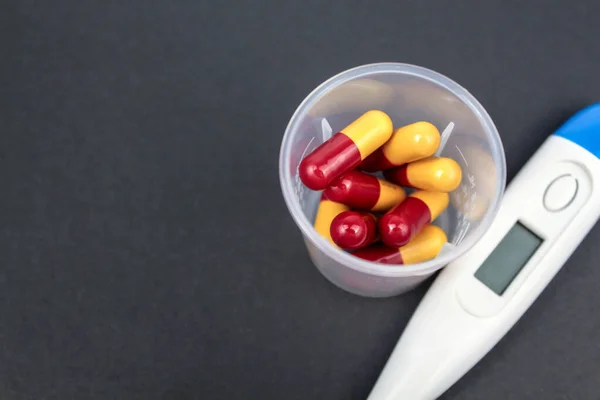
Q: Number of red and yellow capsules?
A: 8